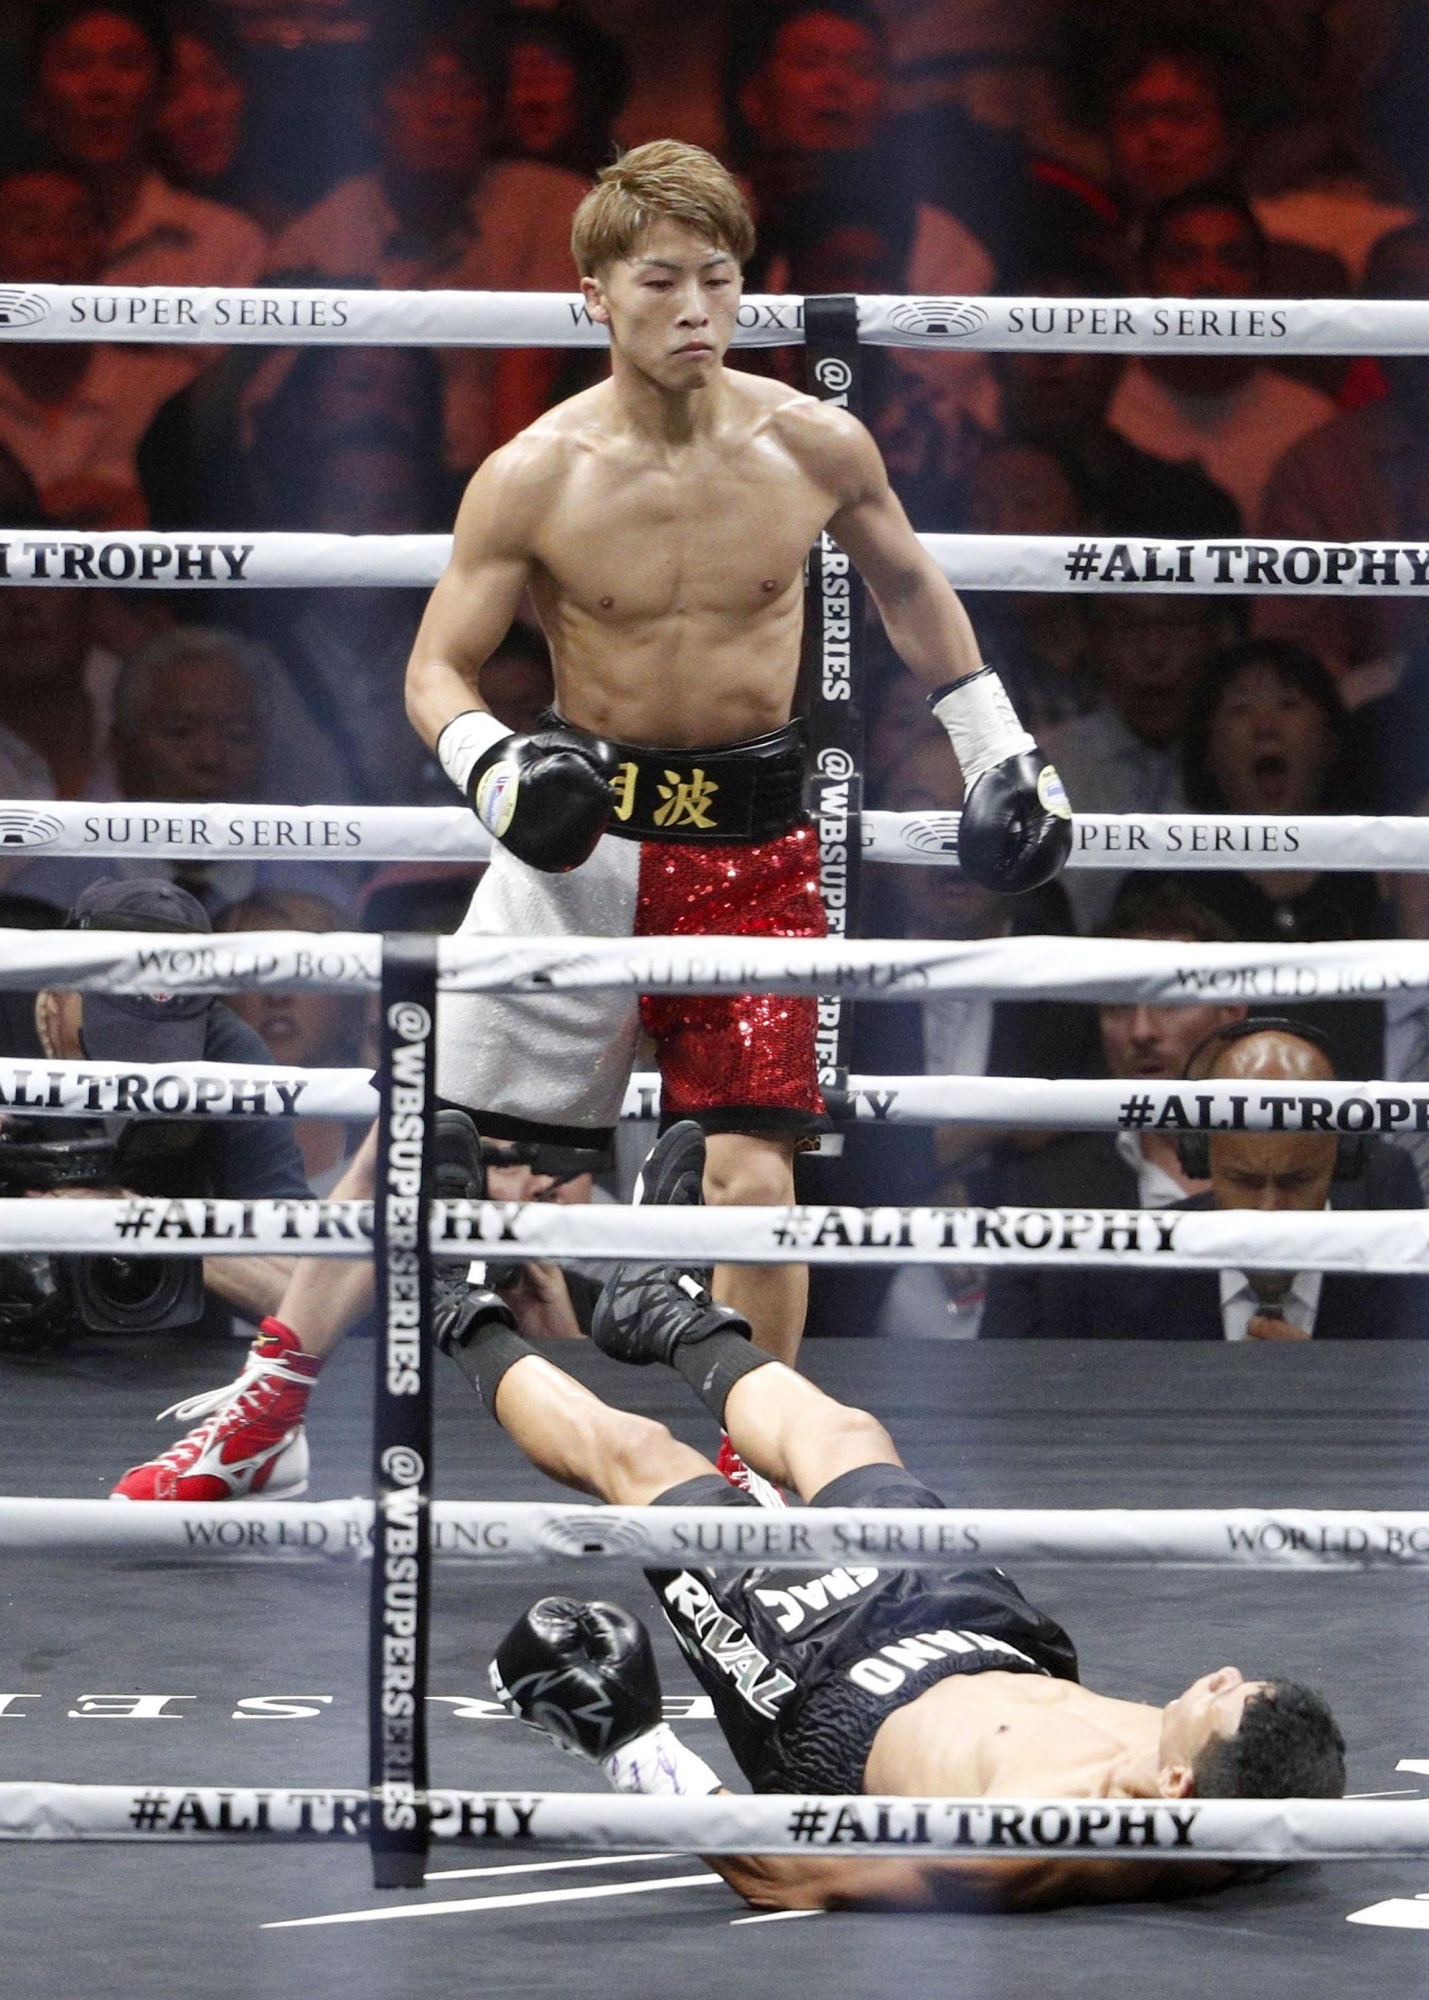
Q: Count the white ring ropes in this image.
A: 8